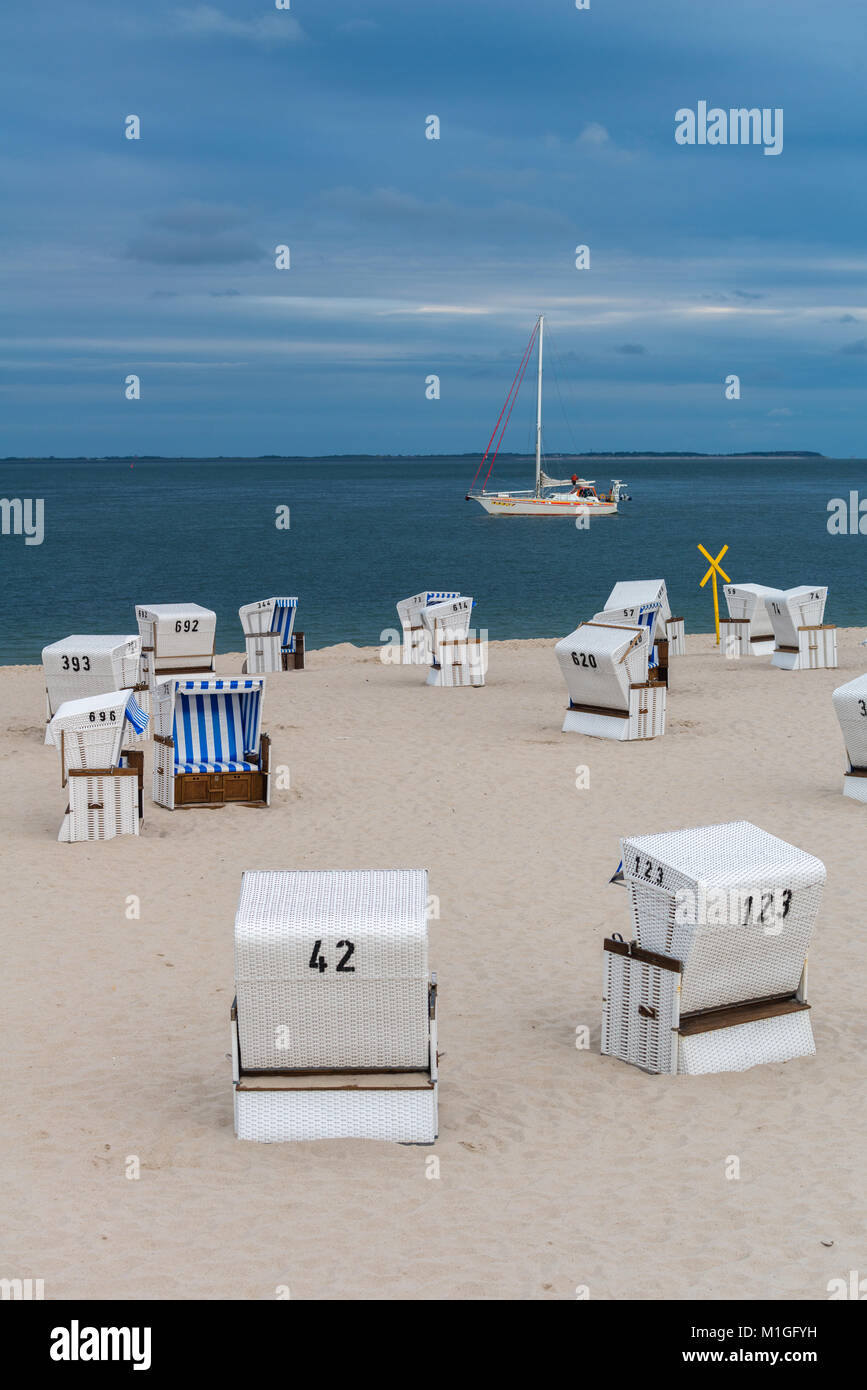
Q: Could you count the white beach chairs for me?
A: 15